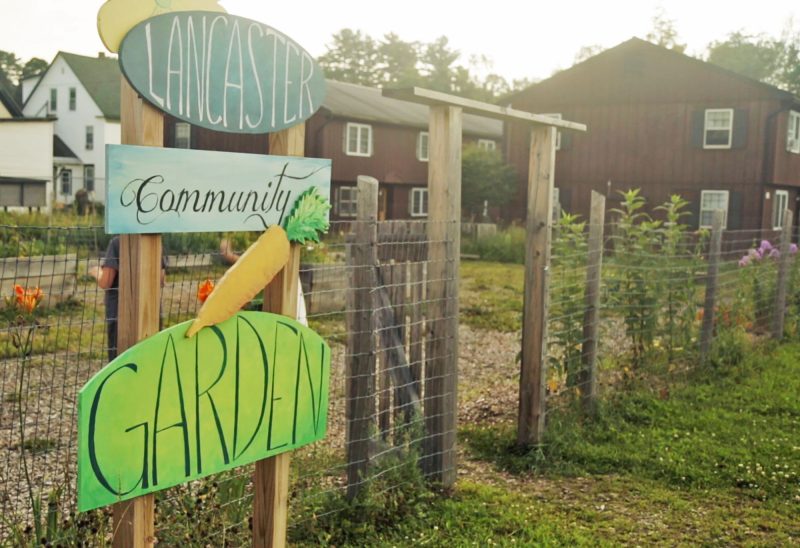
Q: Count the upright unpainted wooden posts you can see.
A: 8